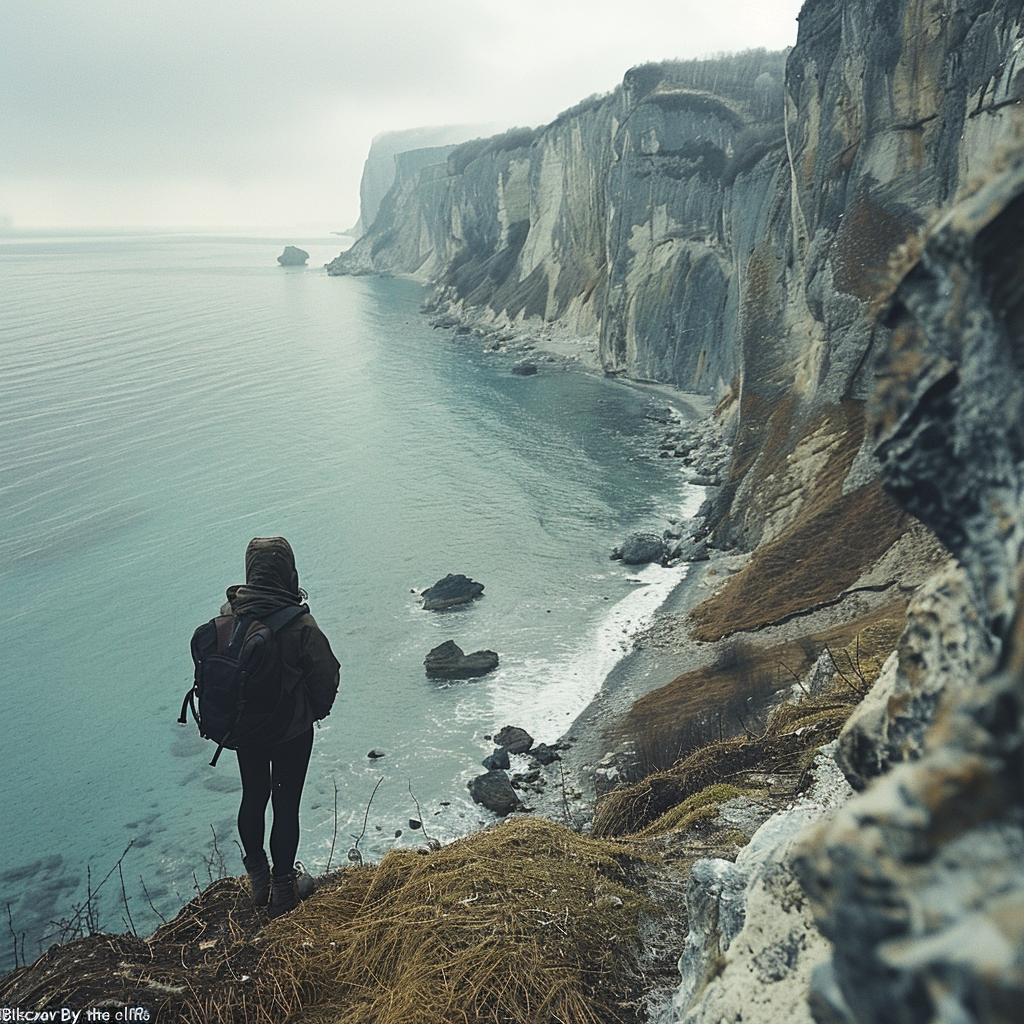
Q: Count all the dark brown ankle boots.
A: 2